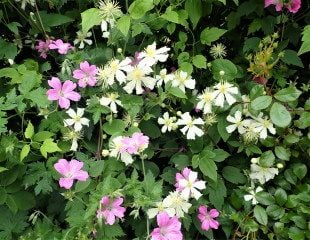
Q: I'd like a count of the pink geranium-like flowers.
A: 12